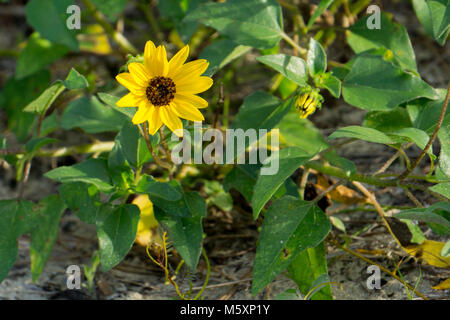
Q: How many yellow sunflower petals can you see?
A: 13